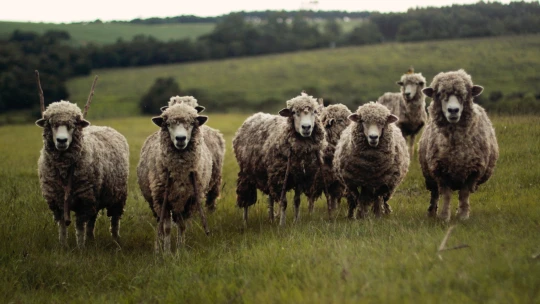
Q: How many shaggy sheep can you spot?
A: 8